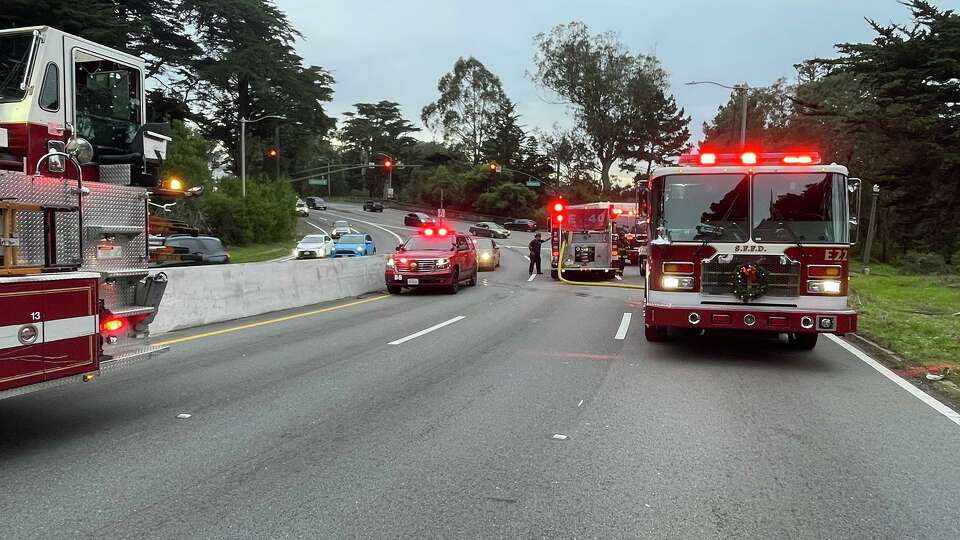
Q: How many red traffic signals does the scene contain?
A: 3